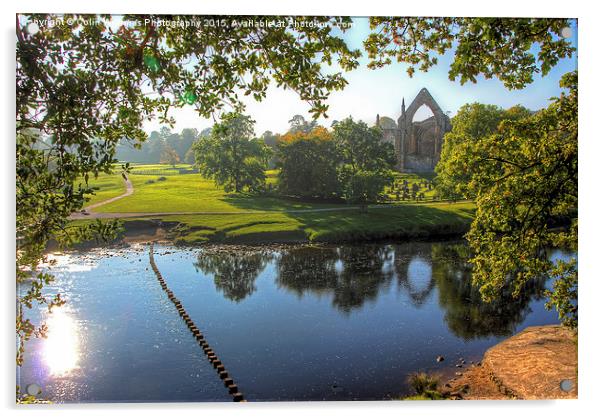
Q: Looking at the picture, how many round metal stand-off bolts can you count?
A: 4